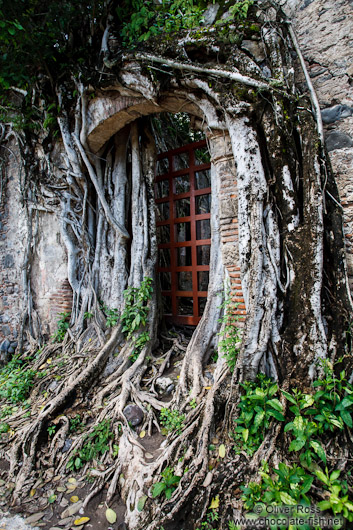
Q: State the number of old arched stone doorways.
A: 1